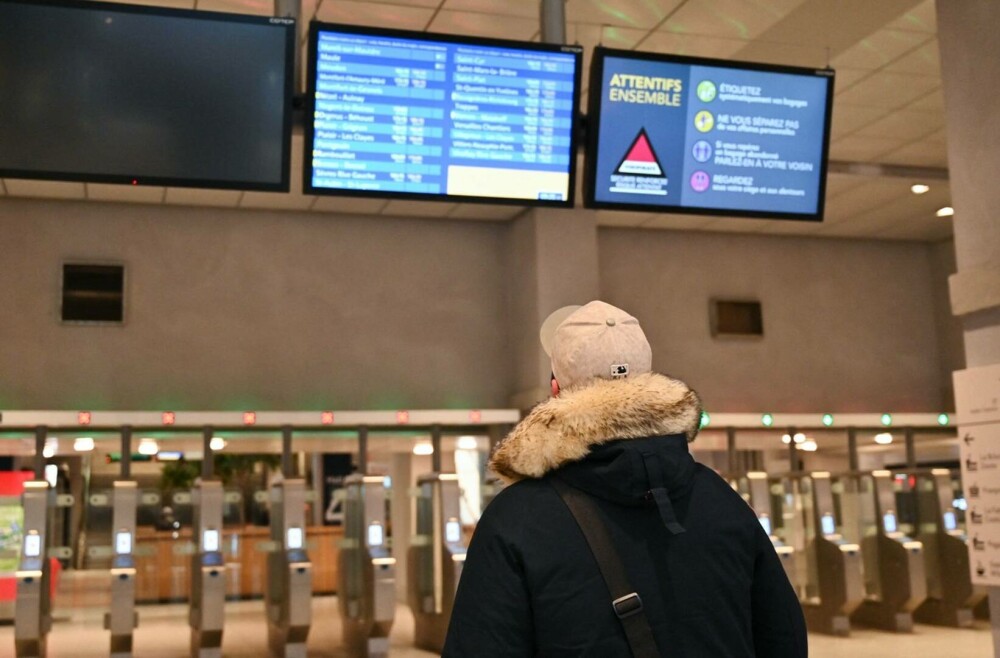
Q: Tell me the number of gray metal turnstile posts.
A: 10